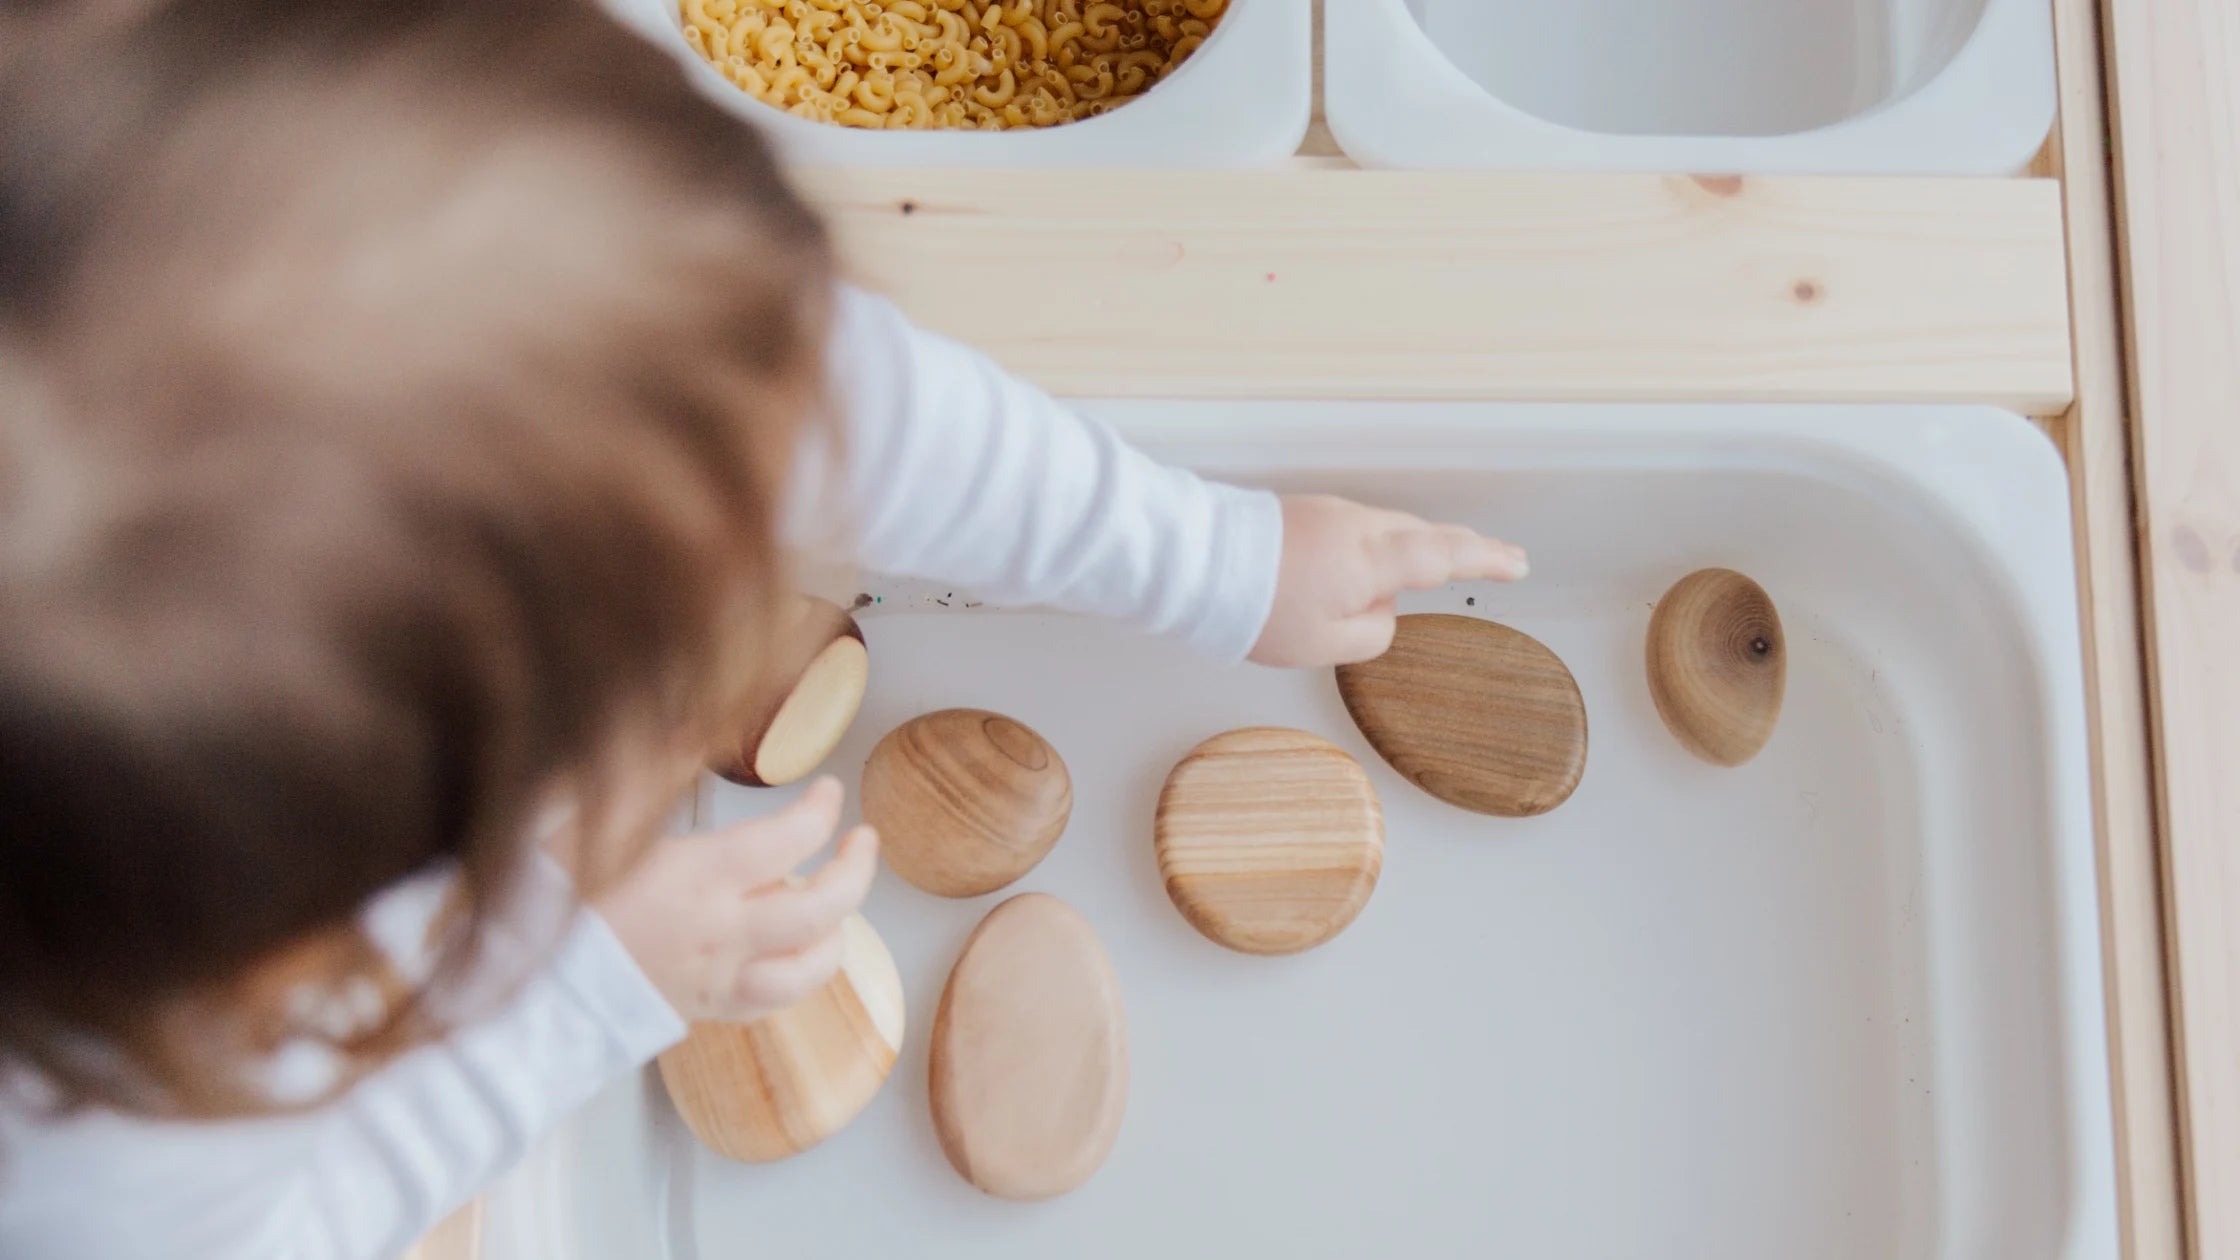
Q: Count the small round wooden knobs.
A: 7